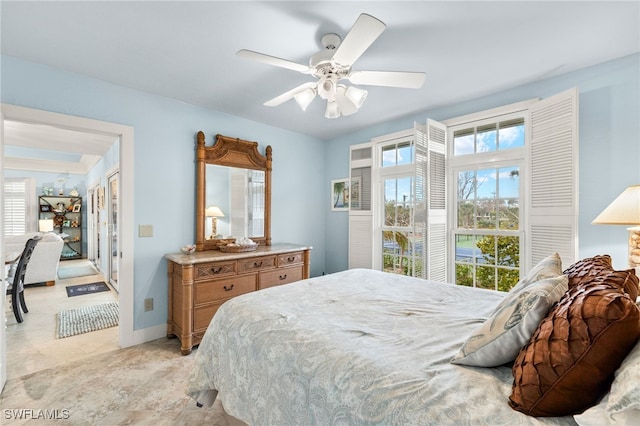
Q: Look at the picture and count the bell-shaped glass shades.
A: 4